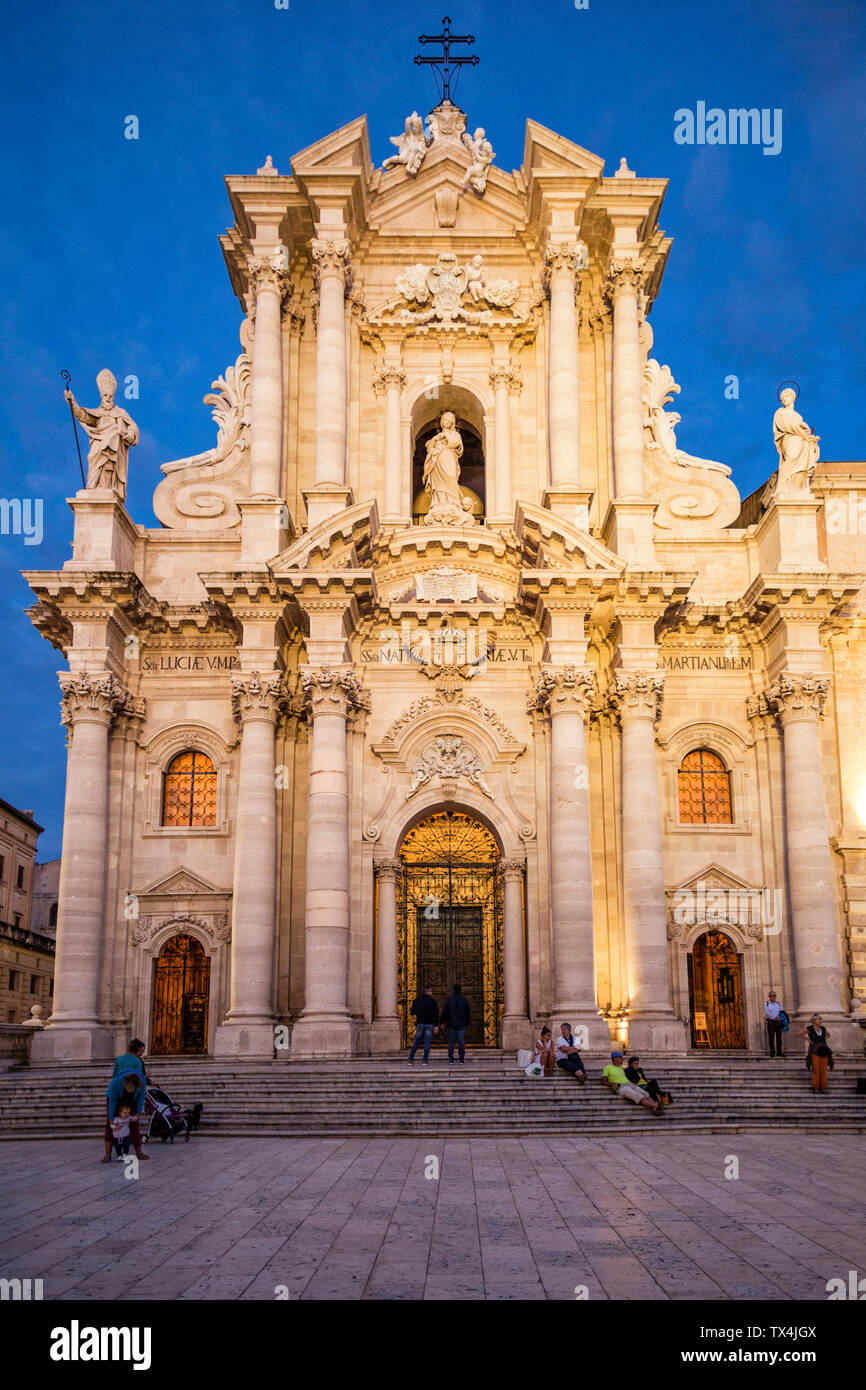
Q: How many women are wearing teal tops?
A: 2